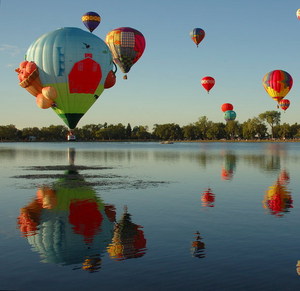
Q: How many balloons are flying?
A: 10